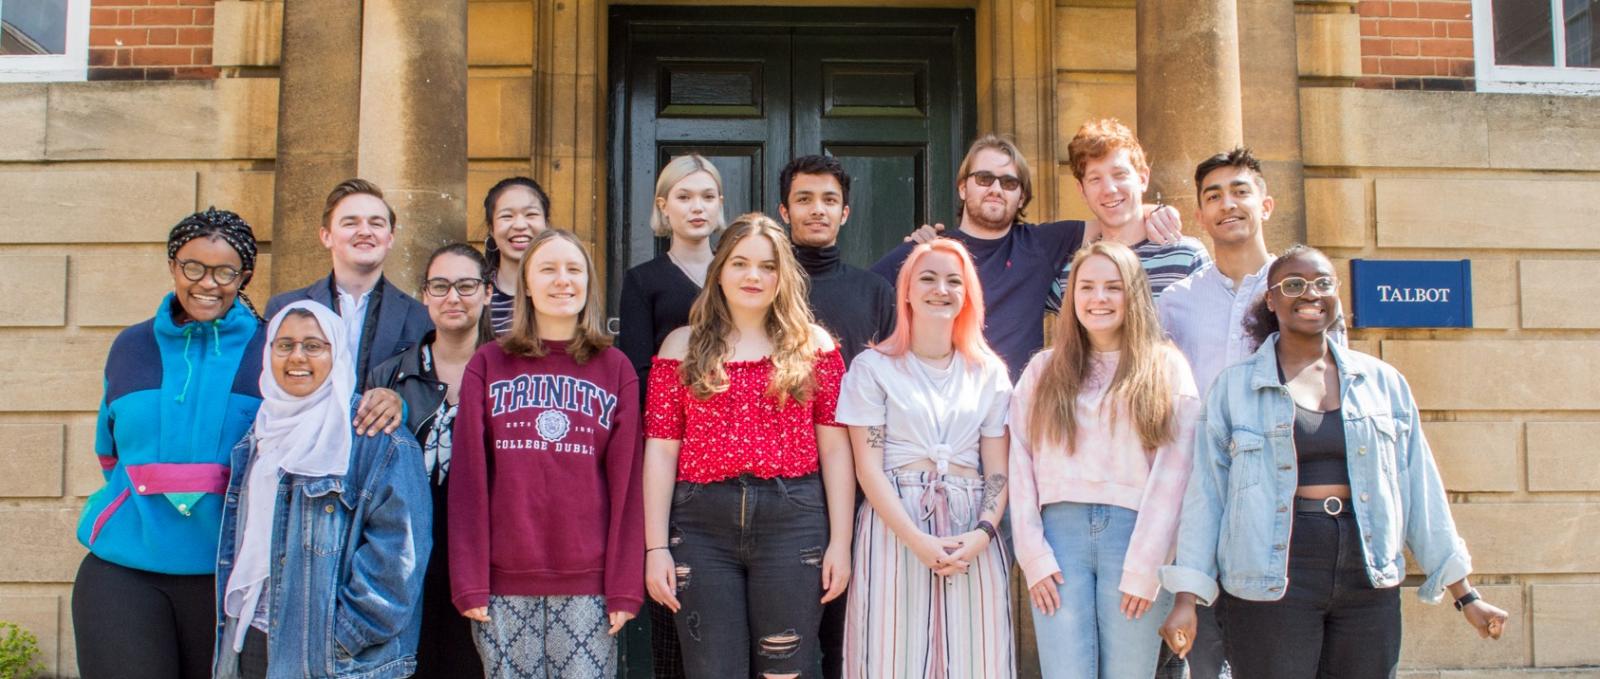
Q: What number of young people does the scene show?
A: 15